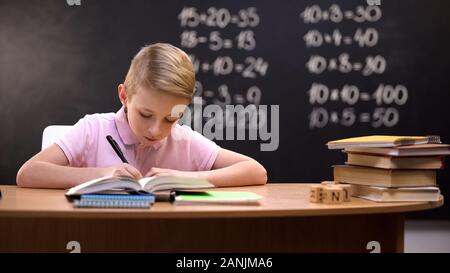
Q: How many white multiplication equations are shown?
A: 5